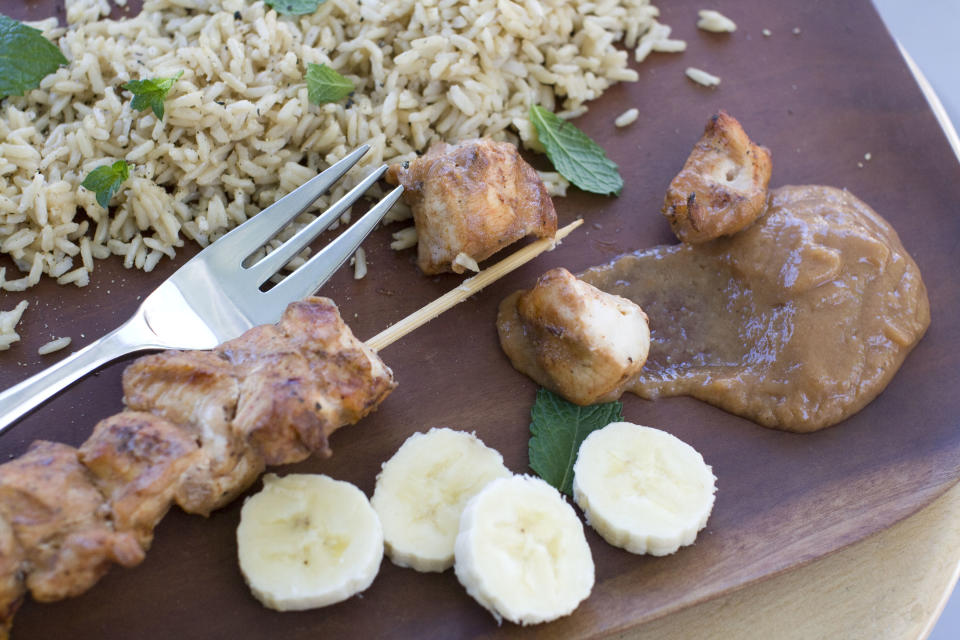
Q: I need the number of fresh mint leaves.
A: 7